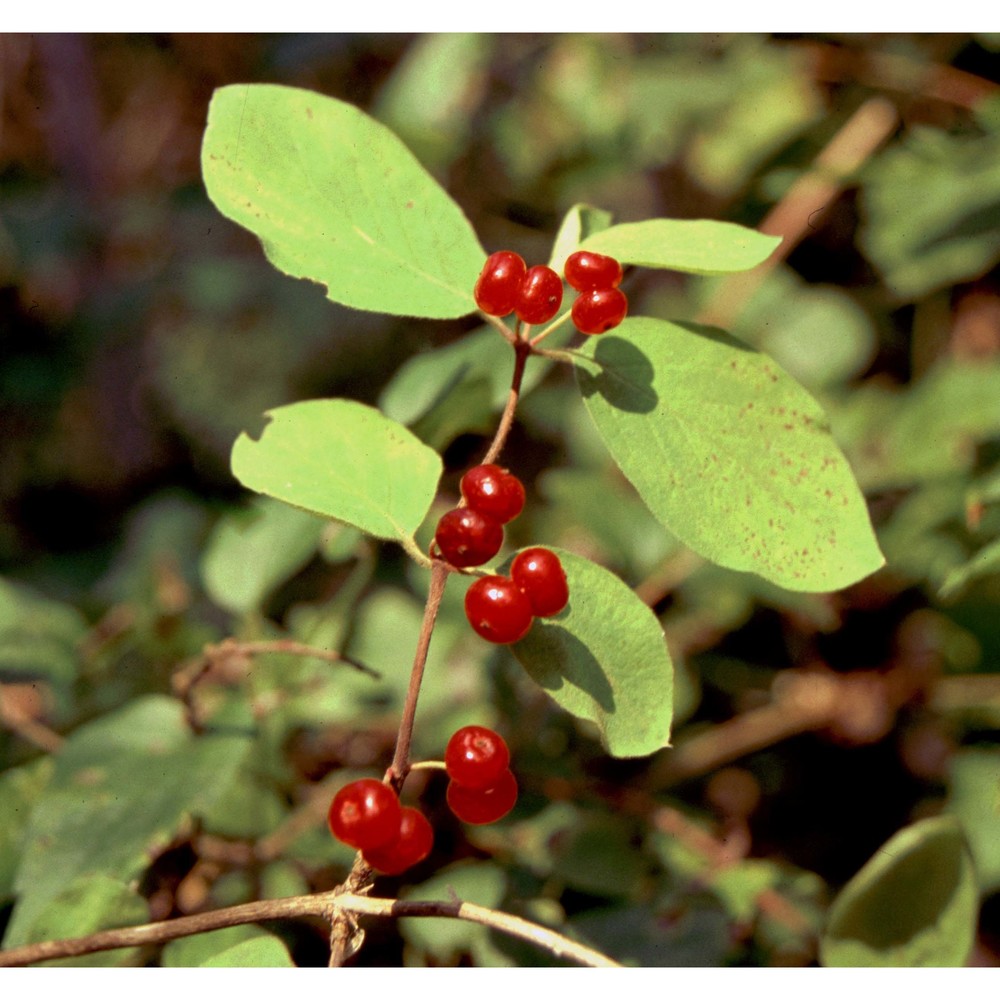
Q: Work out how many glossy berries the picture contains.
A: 12